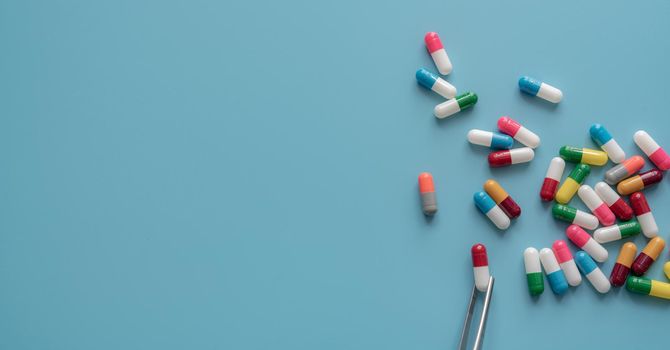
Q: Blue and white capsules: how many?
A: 7